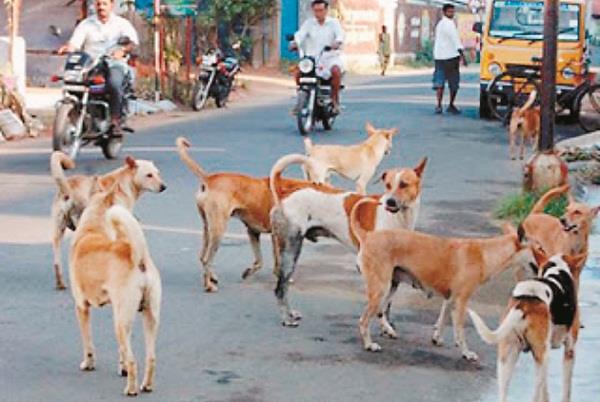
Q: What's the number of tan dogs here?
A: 7